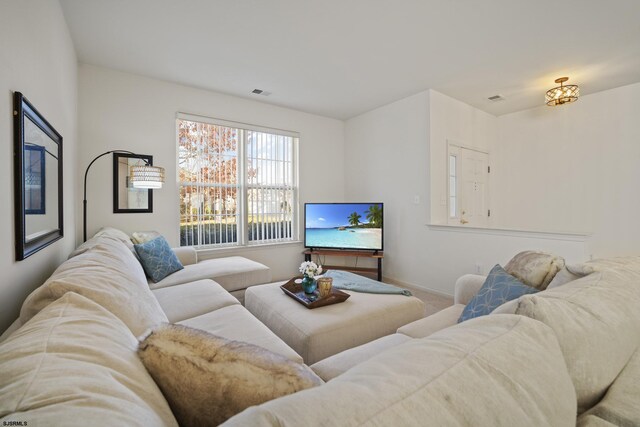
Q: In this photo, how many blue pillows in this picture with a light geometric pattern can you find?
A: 2